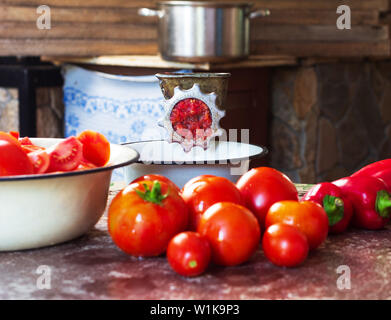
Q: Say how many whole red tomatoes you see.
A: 8